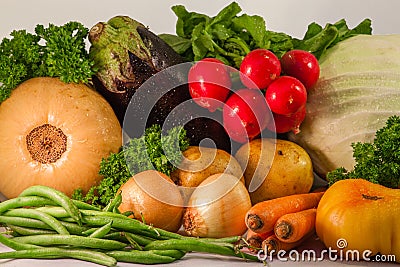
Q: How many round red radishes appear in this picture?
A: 6